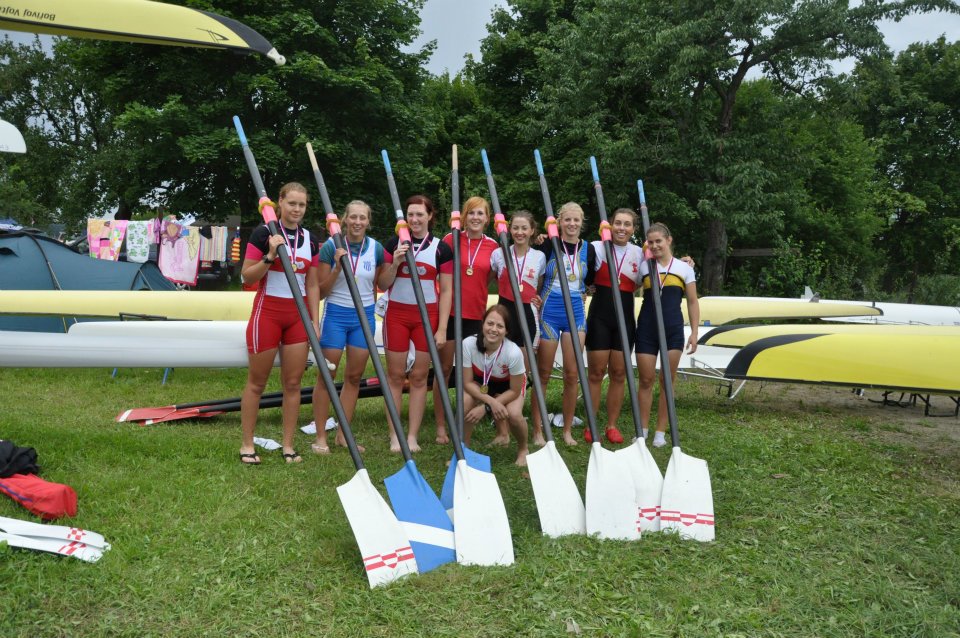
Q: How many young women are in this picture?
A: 9